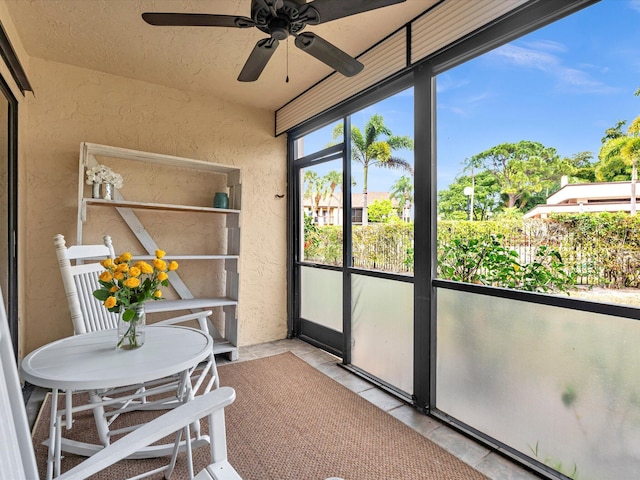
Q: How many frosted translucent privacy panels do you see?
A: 3